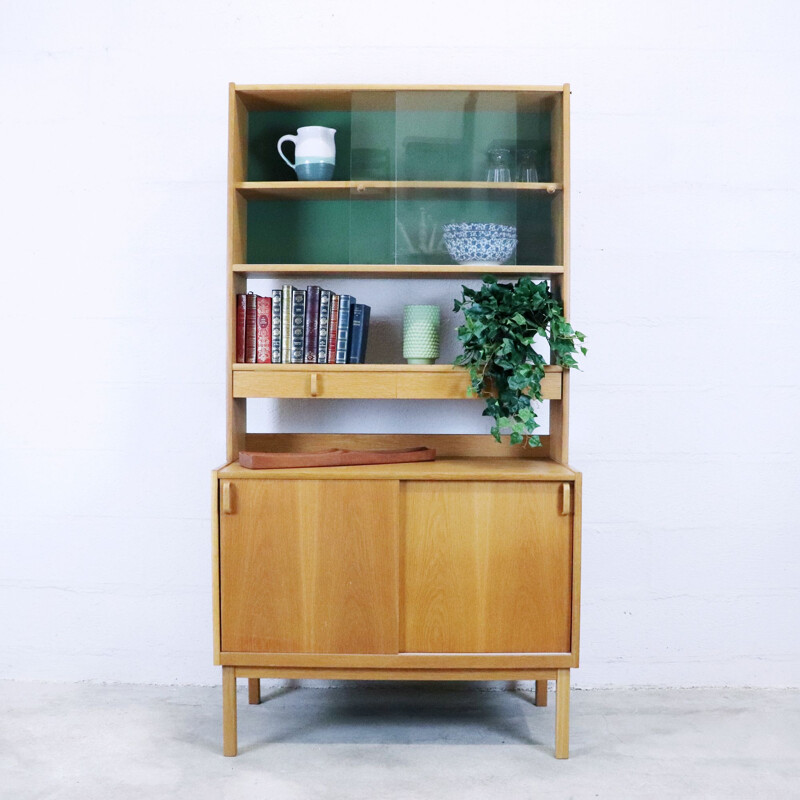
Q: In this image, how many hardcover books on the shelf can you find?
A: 11